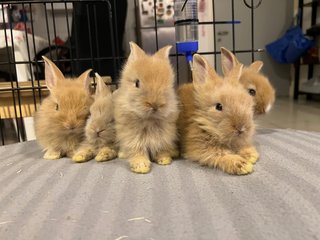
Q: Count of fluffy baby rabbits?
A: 5